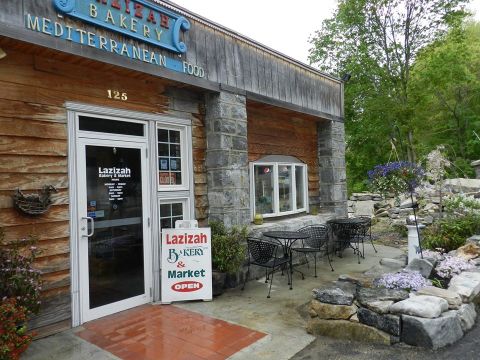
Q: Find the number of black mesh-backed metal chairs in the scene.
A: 4